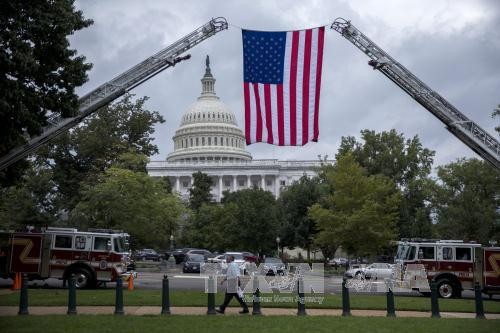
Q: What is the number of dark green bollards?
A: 11